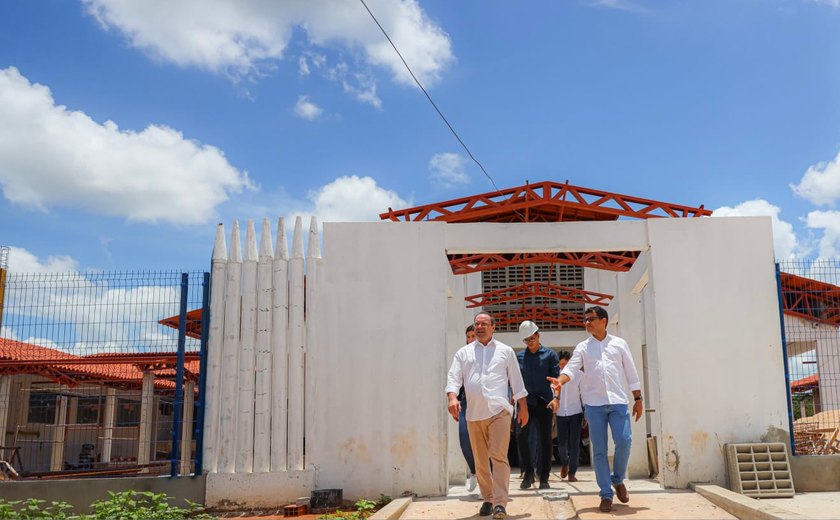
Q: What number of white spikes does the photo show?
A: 7